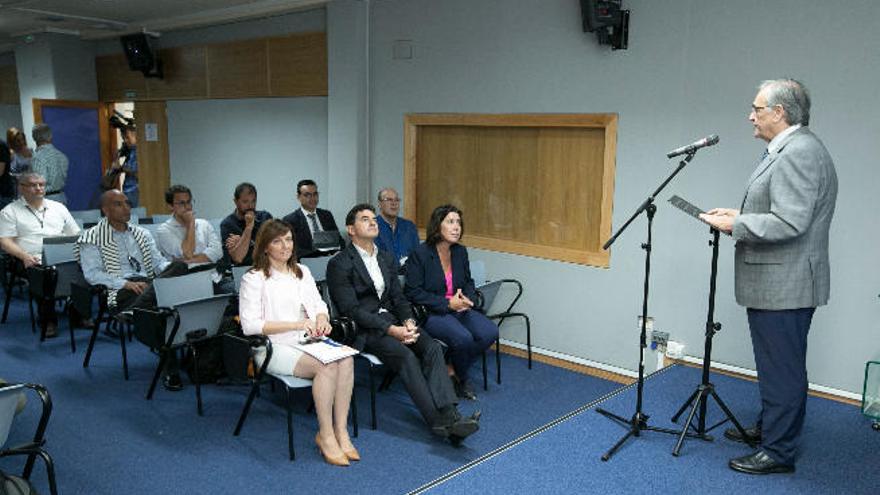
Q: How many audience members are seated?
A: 9